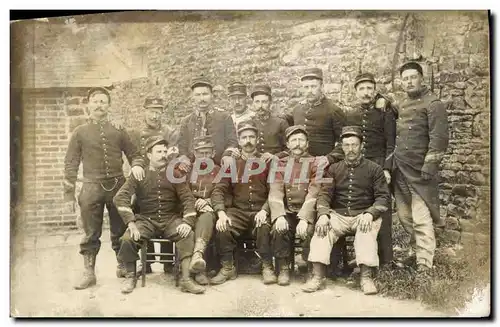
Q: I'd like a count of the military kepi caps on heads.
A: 13